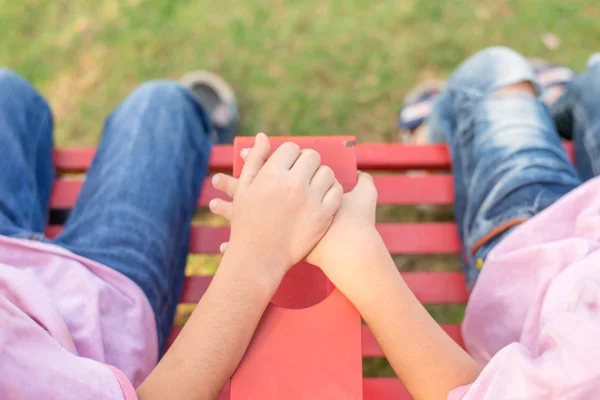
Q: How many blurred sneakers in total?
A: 3